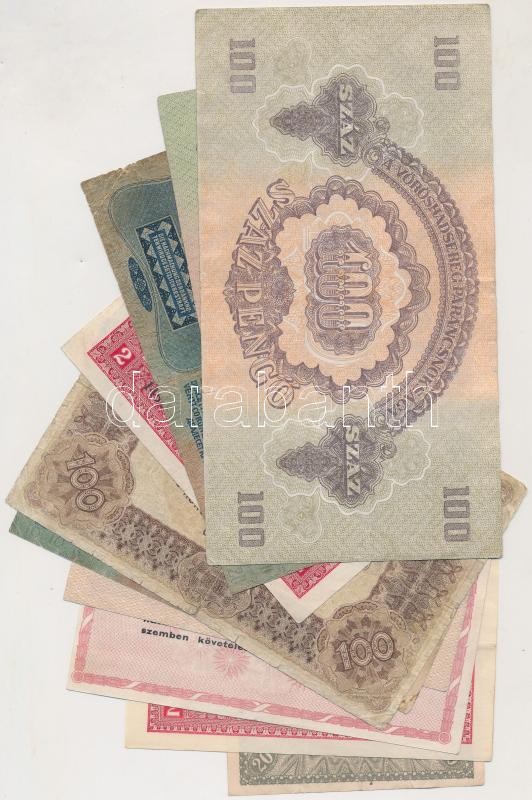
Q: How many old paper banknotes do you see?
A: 10